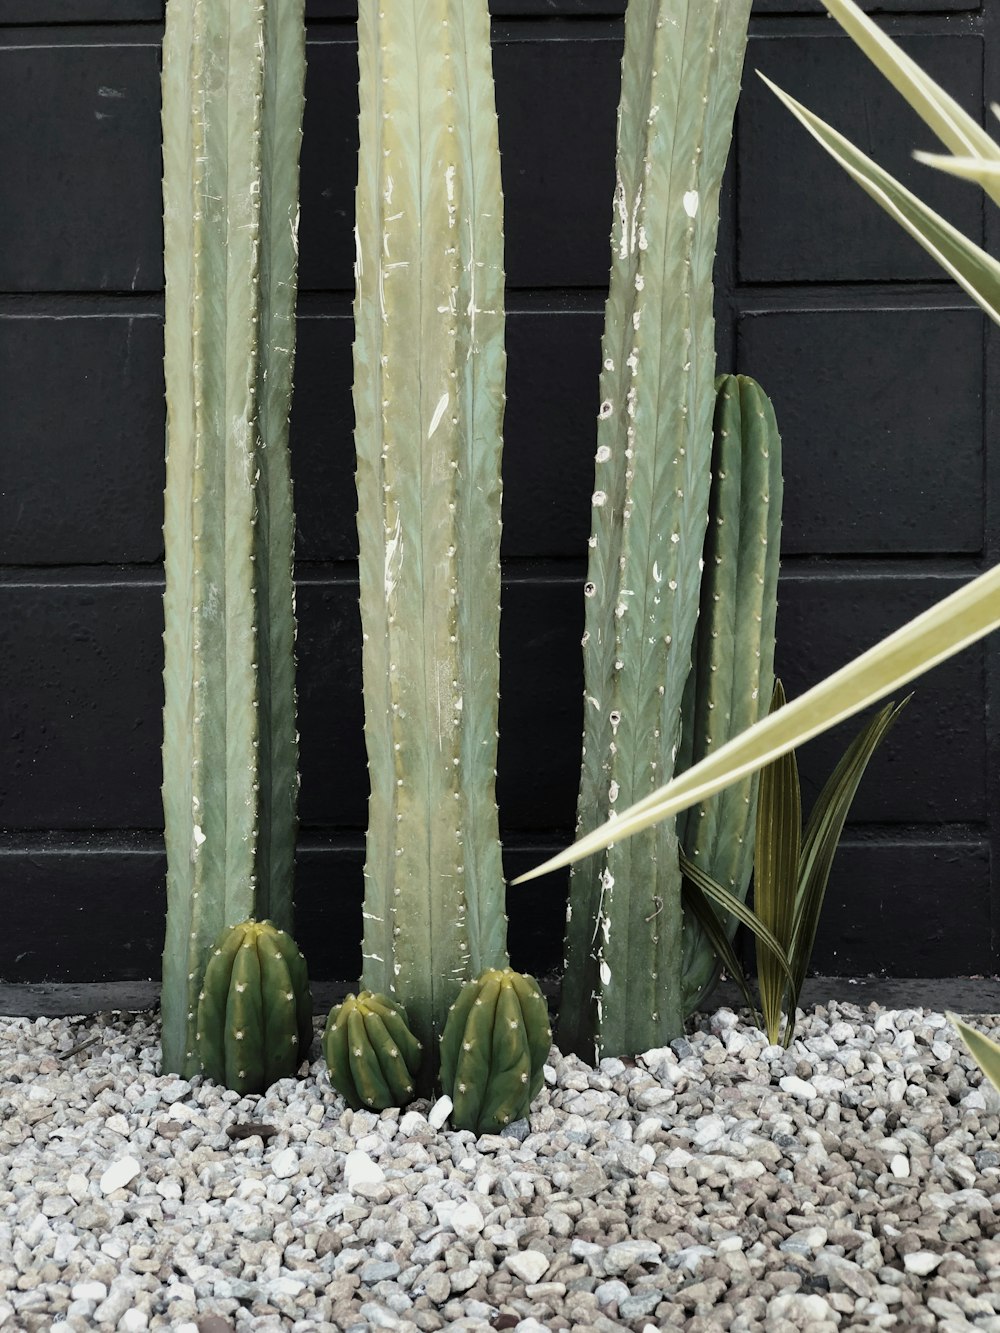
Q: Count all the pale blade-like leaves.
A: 5